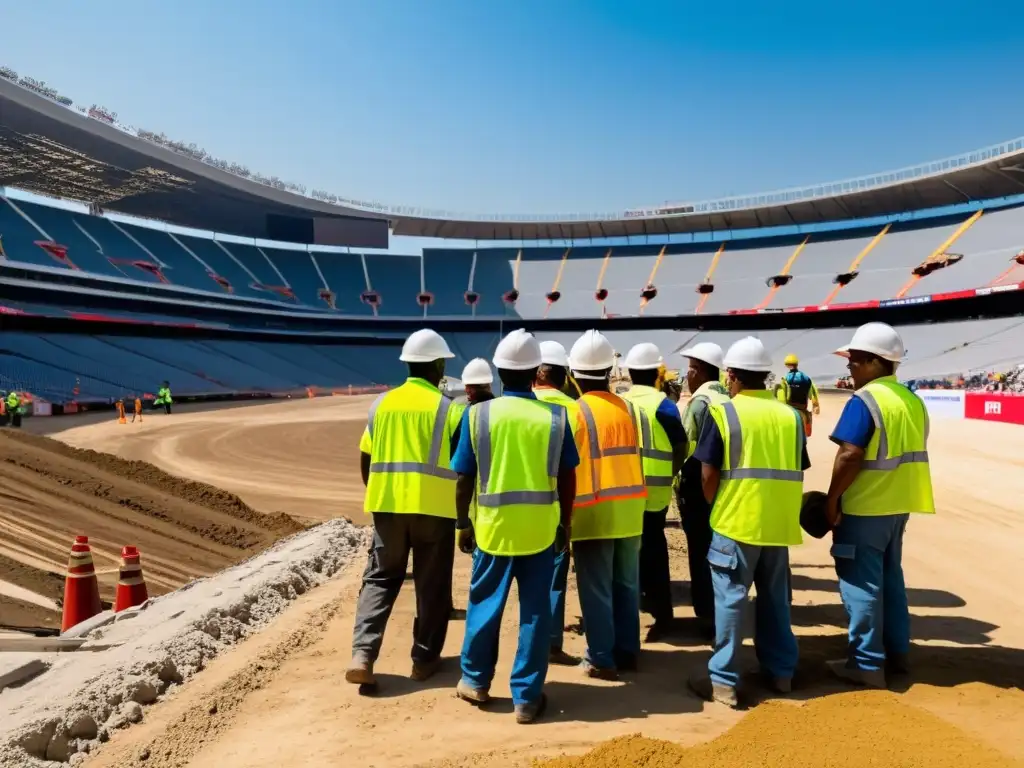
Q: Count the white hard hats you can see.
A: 9